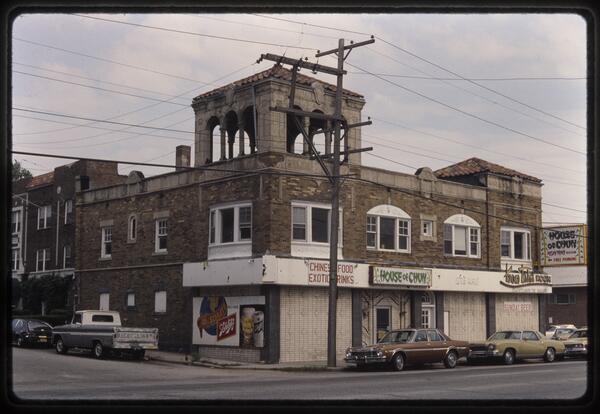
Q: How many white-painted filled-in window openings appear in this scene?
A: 3